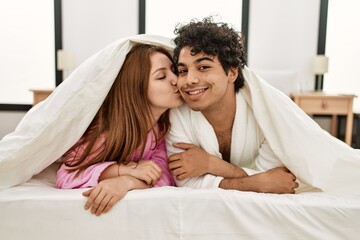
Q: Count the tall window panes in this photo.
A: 3